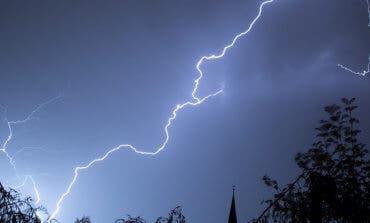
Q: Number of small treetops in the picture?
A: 3